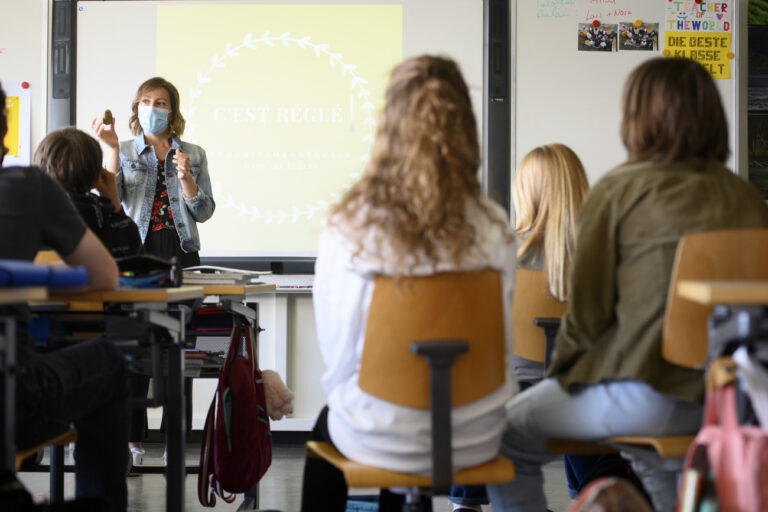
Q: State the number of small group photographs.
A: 2